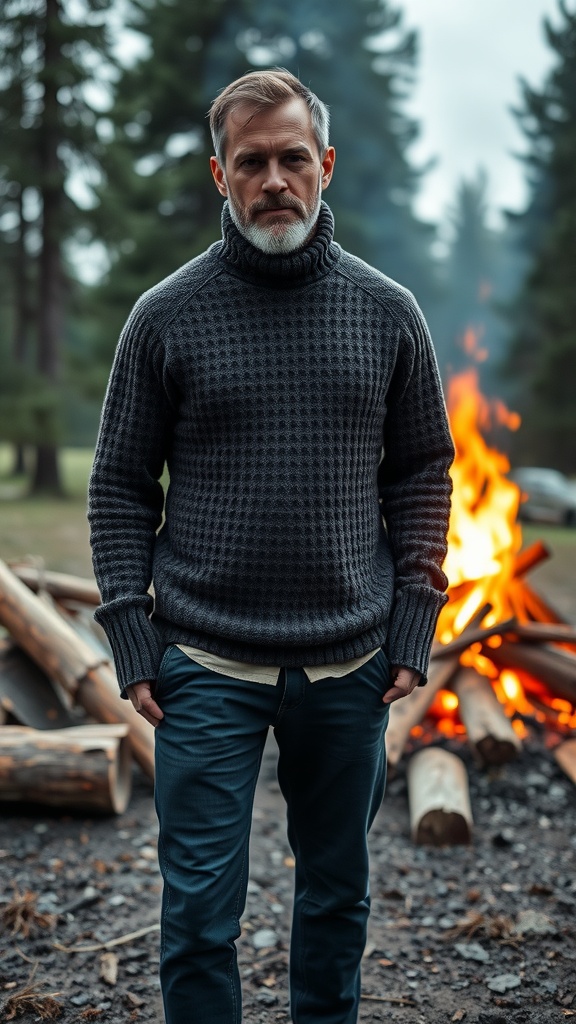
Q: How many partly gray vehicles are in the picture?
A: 1